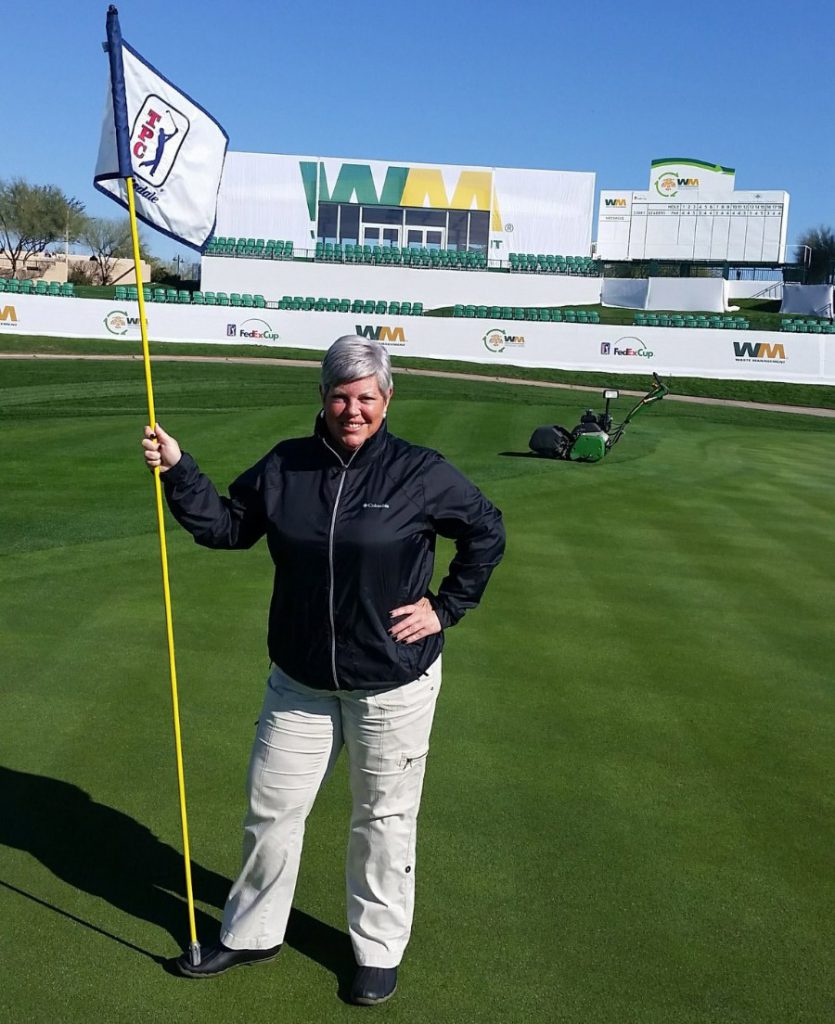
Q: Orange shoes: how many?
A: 0